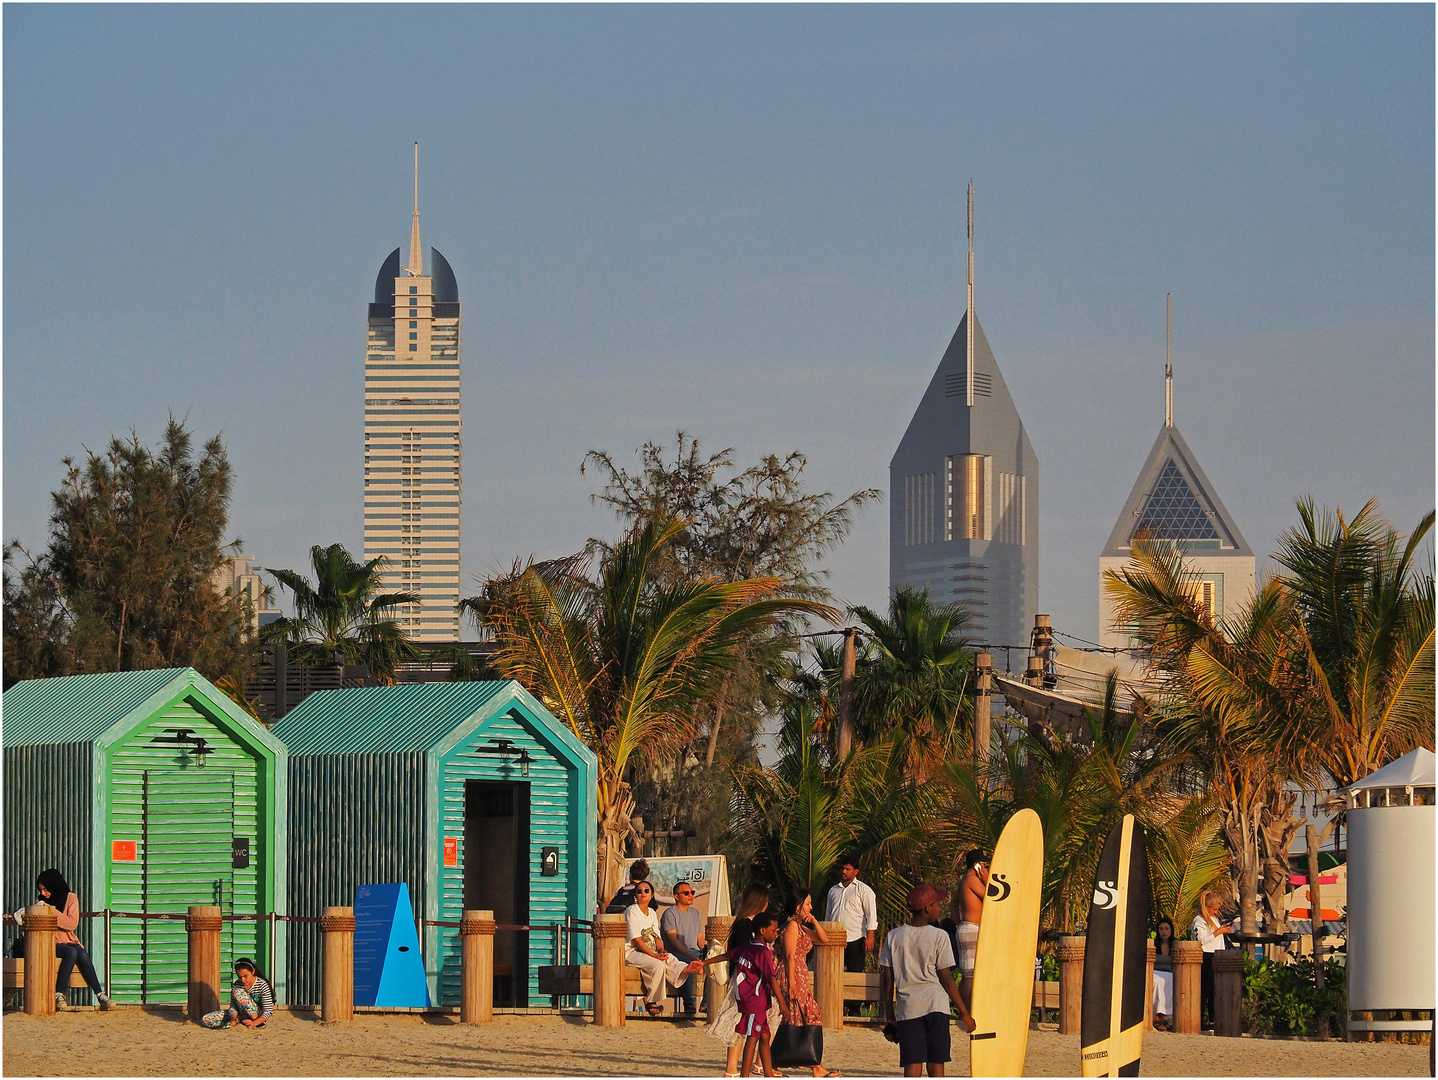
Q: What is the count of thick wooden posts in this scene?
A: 11